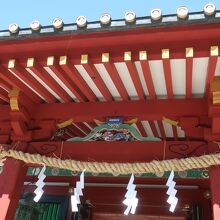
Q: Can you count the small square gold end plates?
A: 11